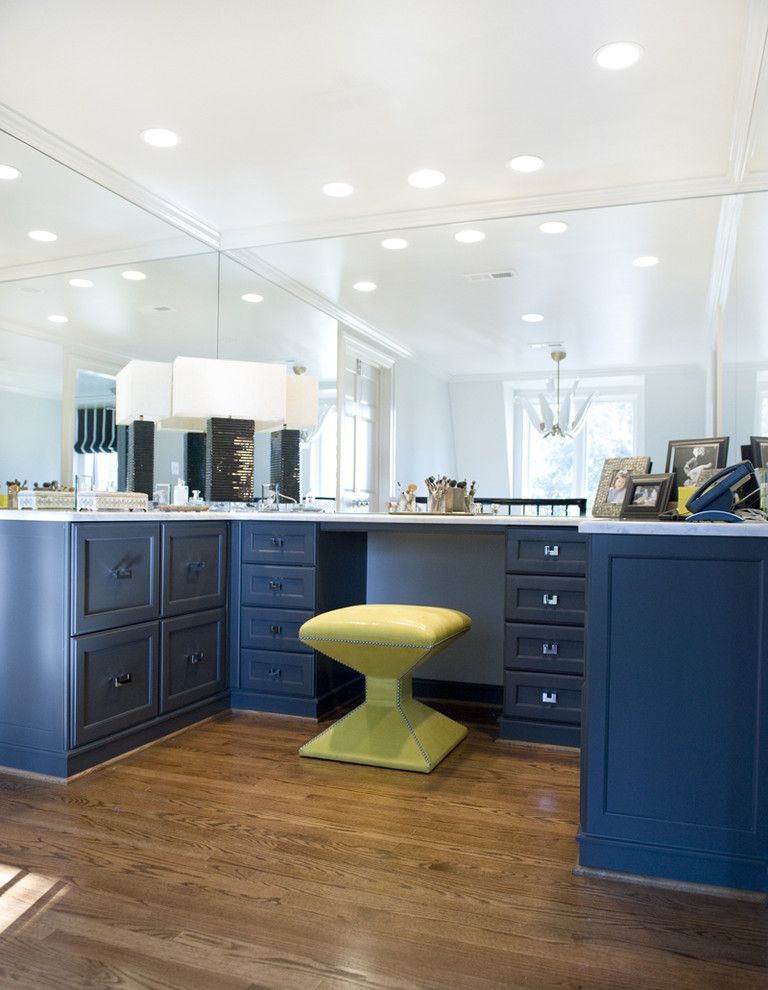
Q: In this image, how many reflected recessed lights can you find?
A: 12